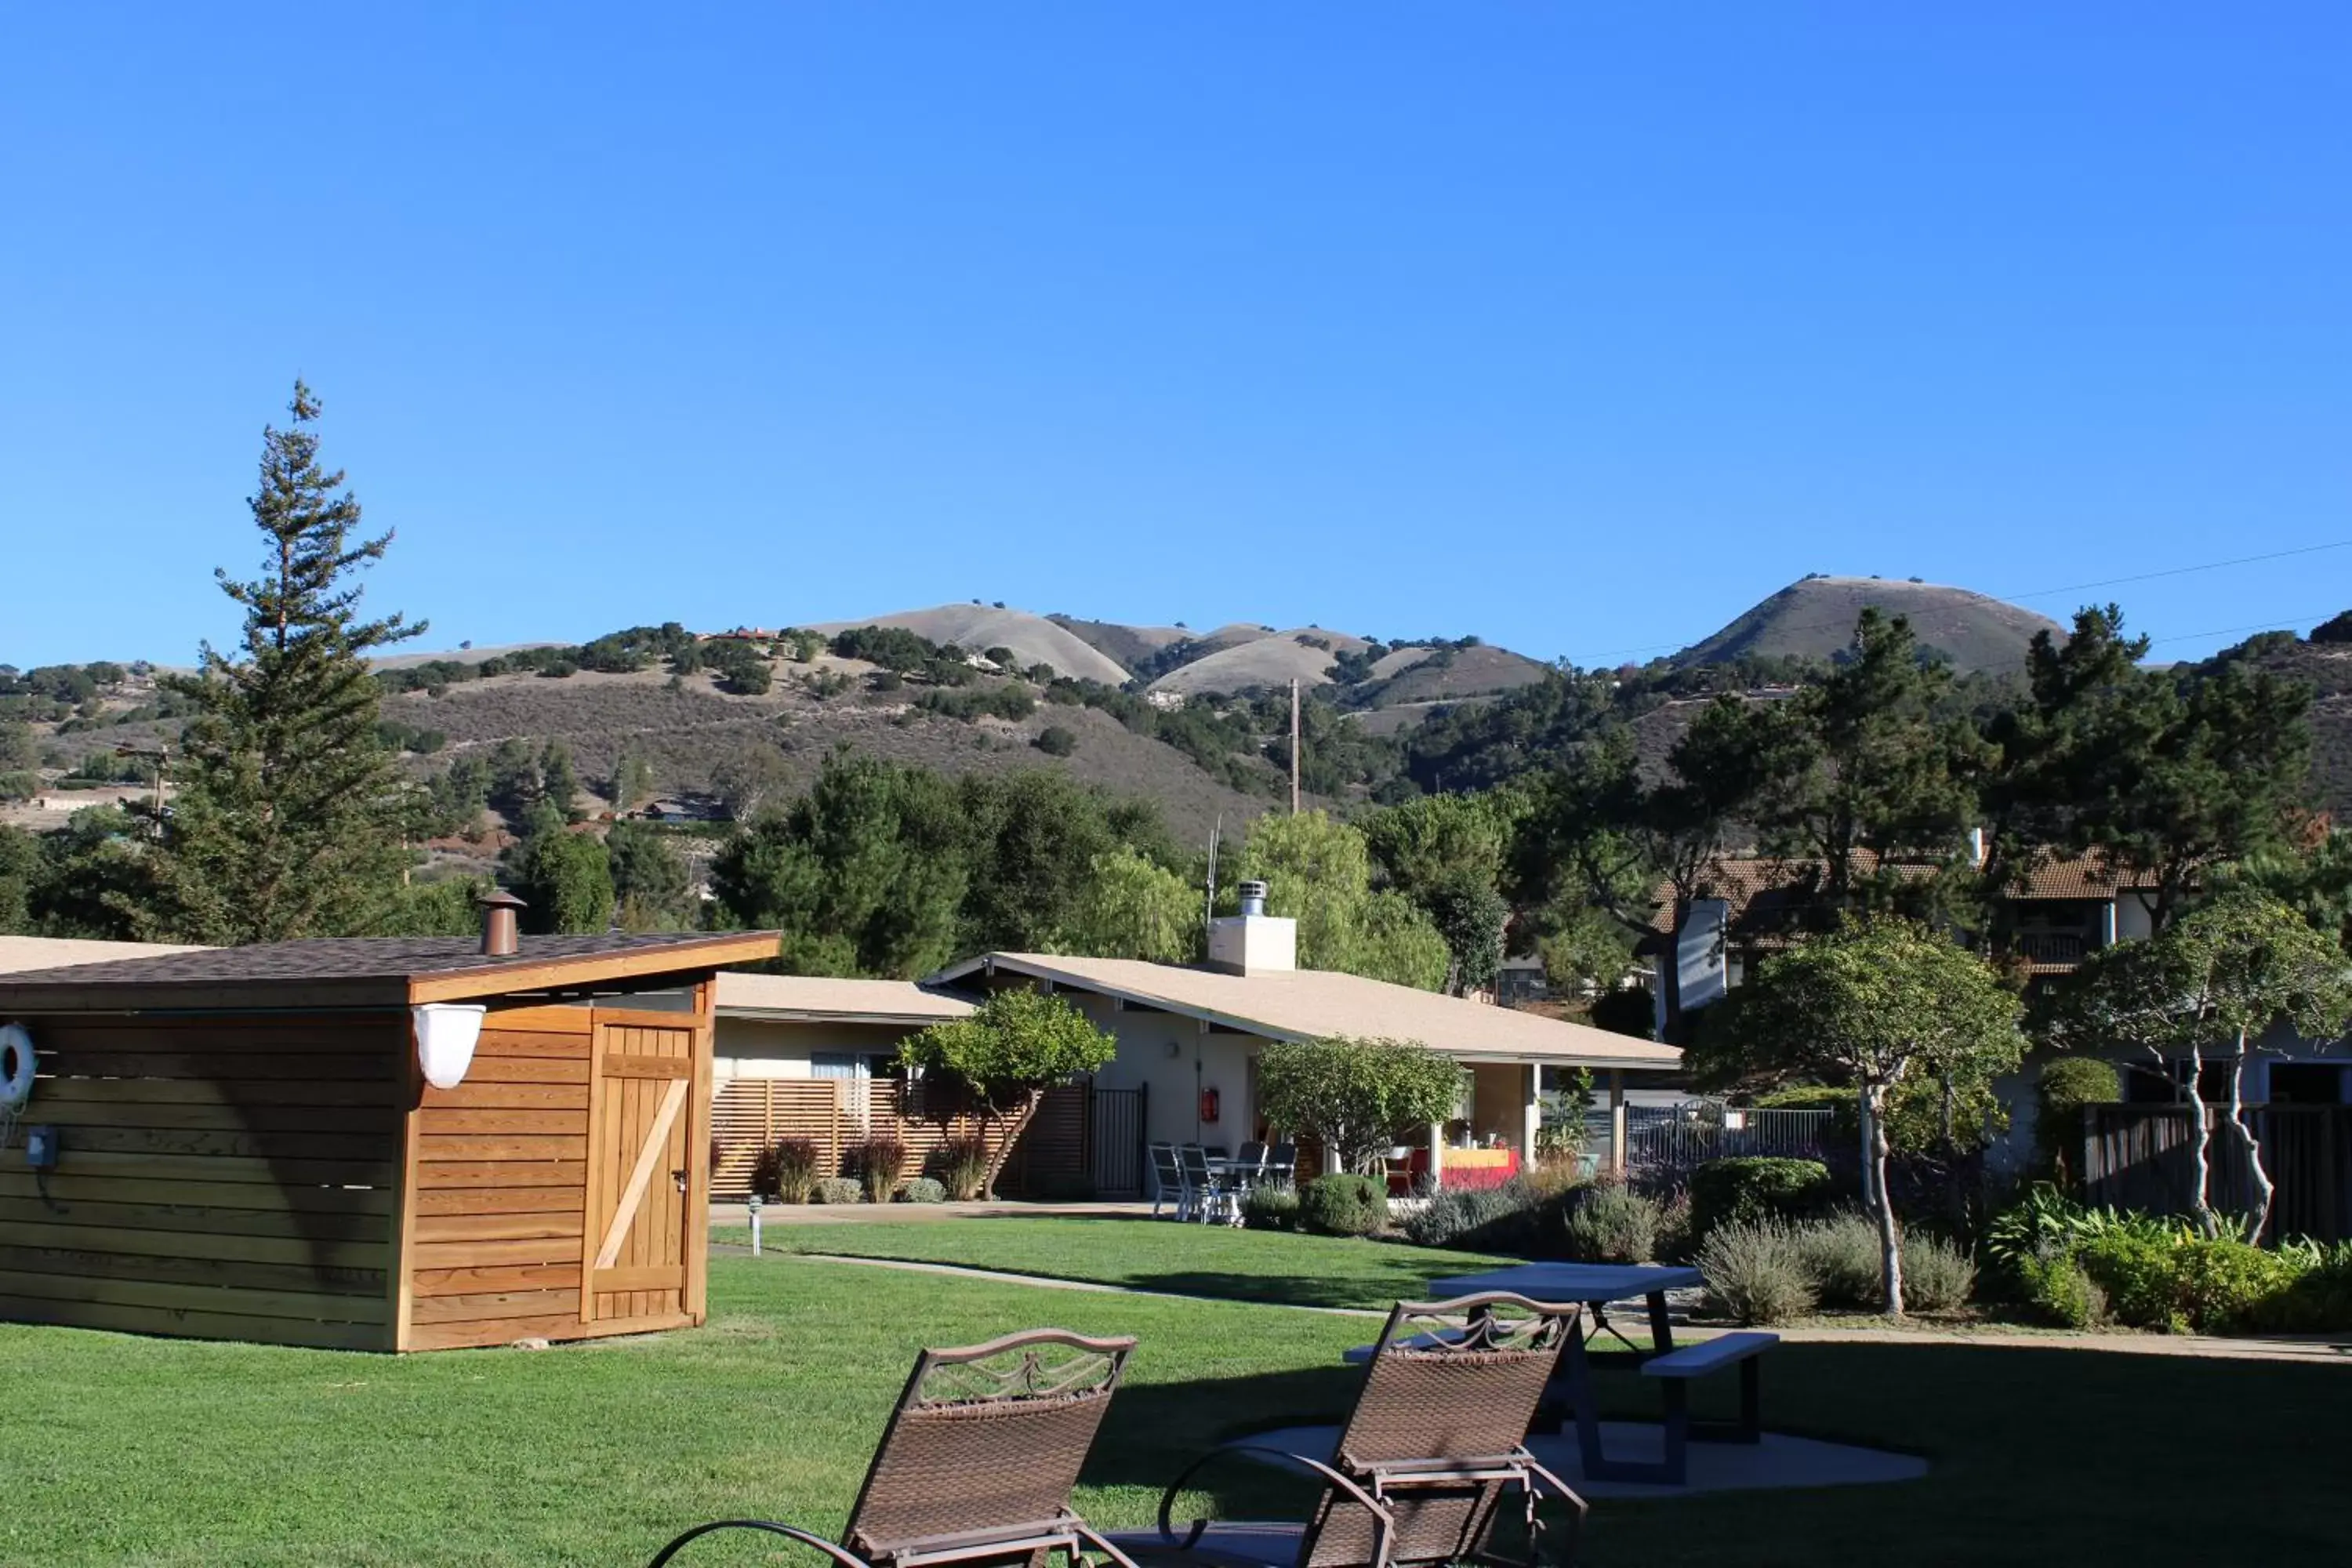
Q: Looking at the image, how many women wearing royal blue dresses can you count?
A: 0